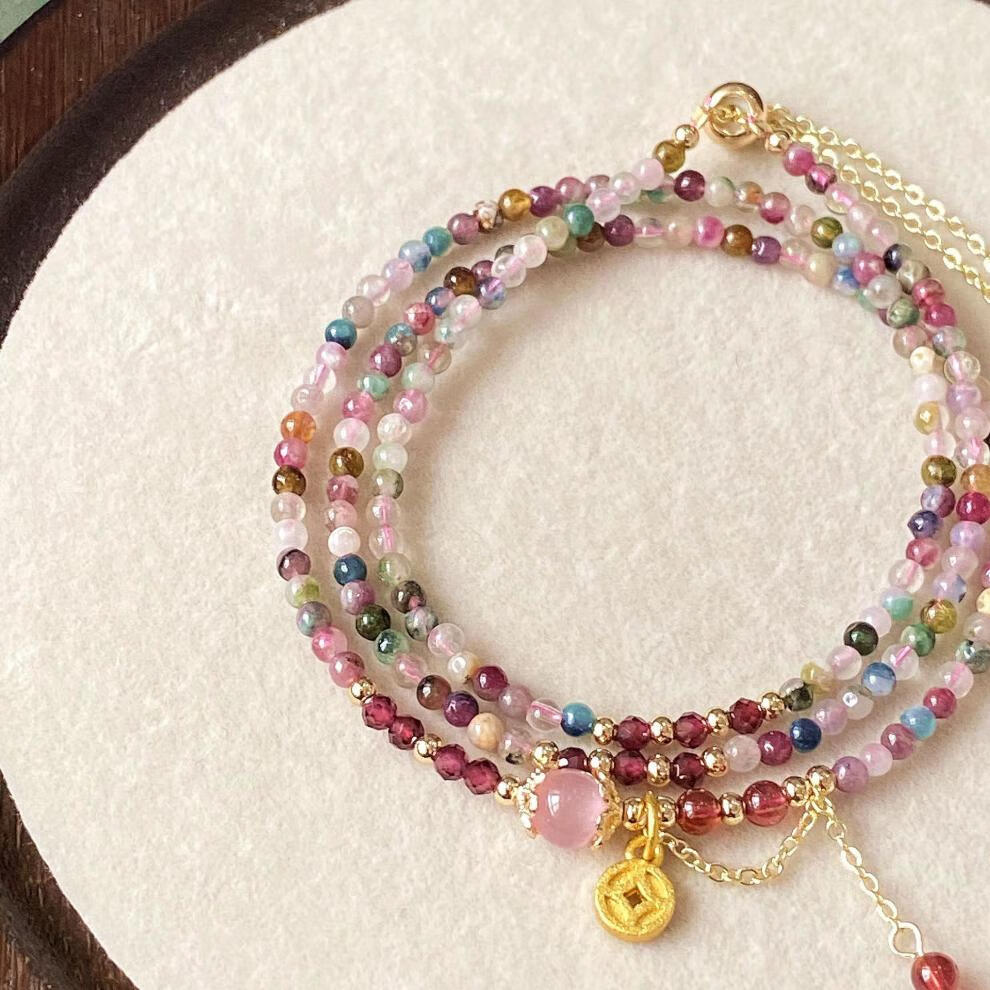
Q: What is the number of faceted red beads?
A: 10